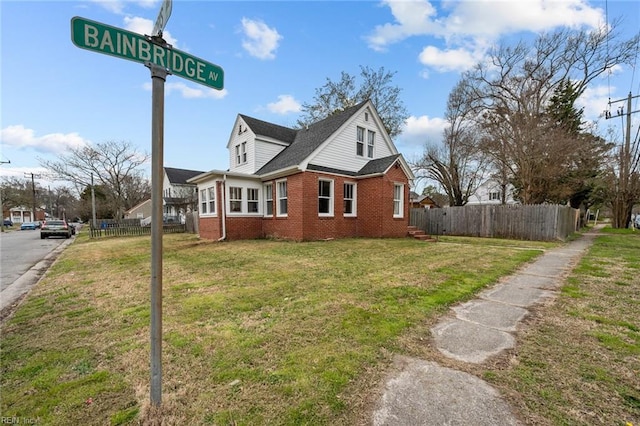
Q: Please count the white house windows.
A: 13